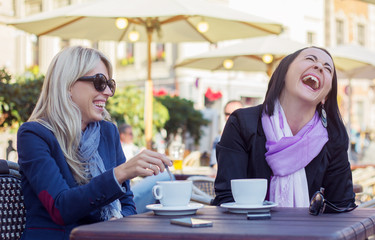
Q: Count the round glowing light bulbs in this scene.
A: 5